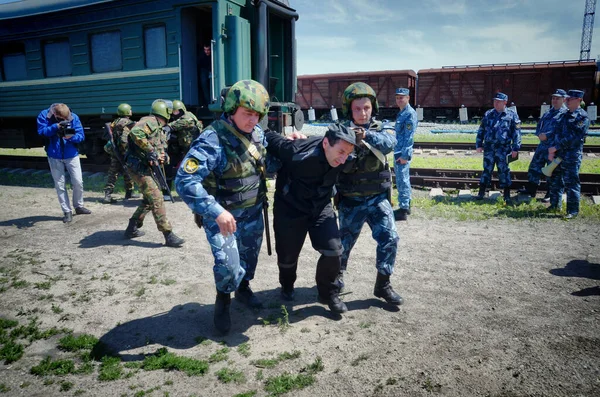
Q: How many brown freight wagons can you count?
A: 2